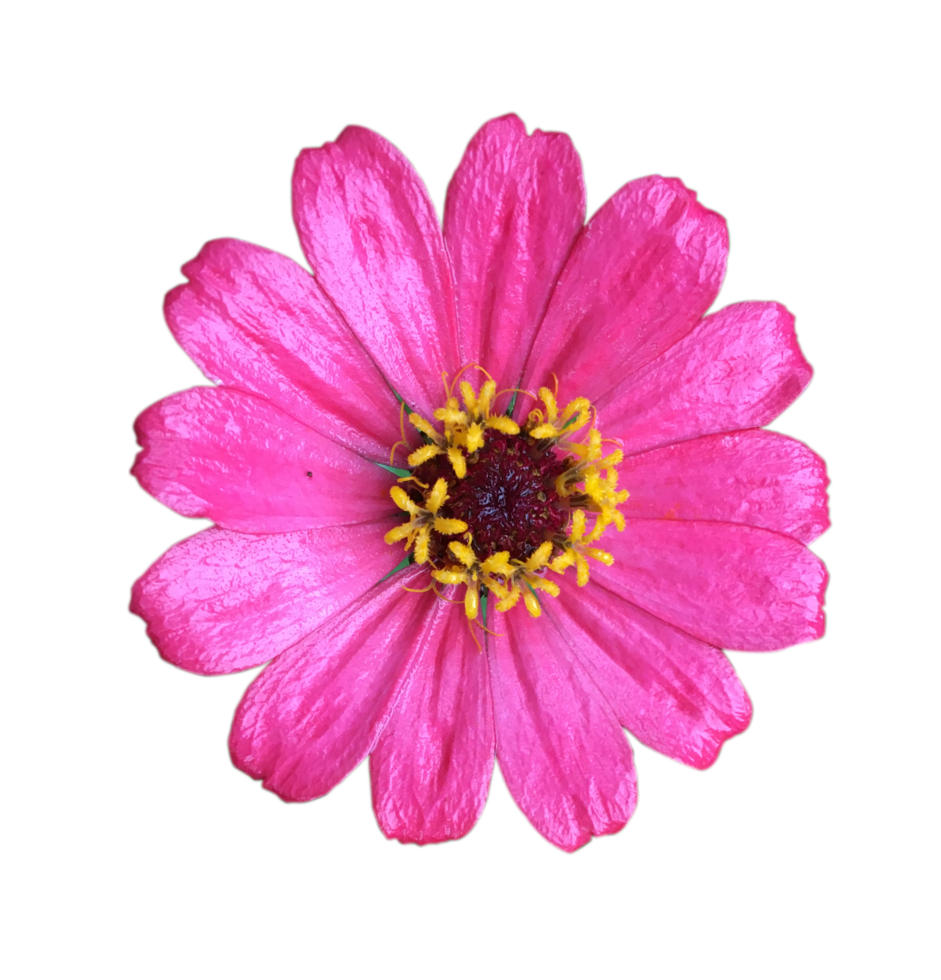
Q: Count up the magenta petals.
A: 13